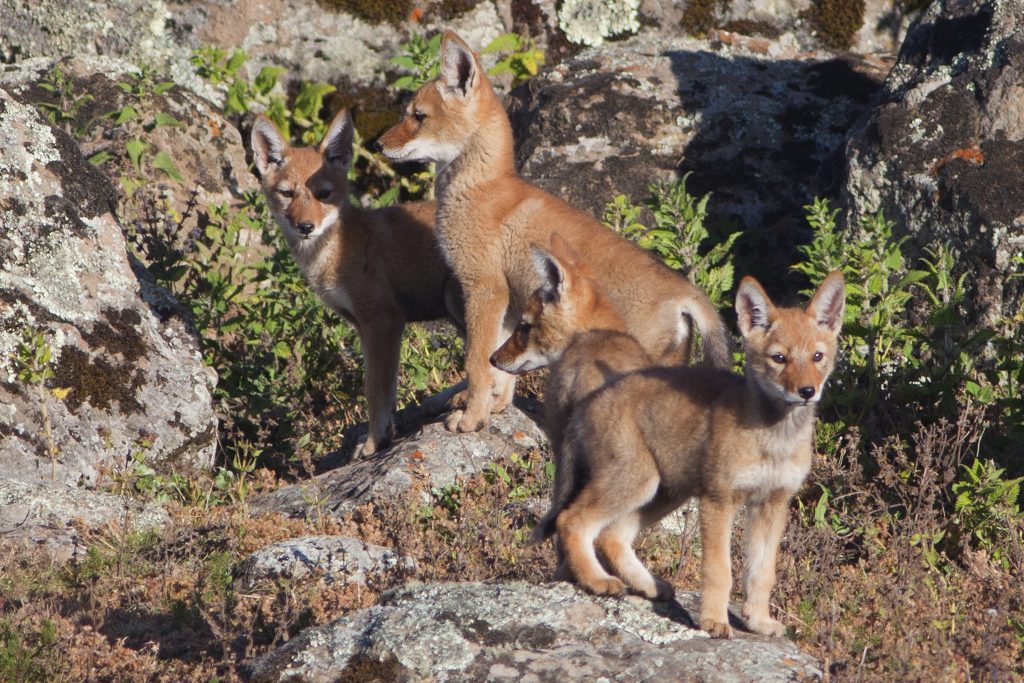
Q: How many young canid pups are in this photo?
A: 4